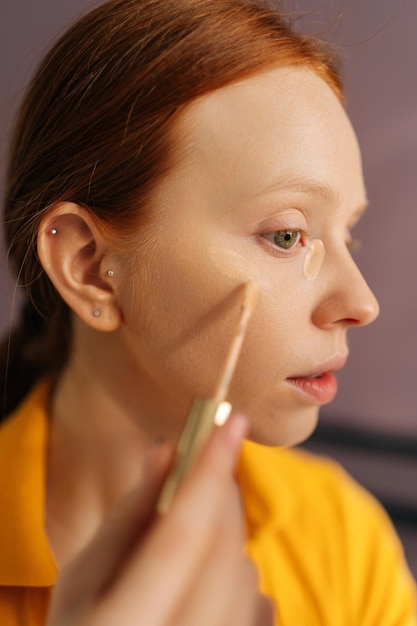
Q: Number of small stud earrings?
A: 3